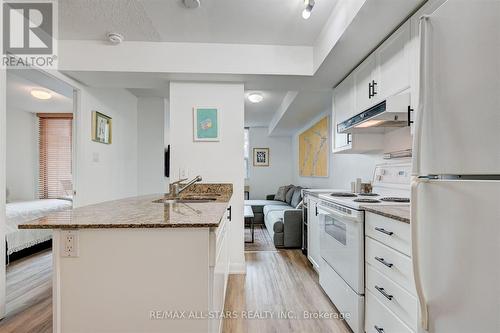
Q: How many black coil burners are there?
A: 4